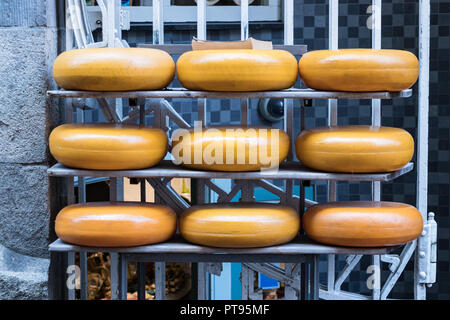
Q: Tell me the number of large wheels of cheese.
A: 9